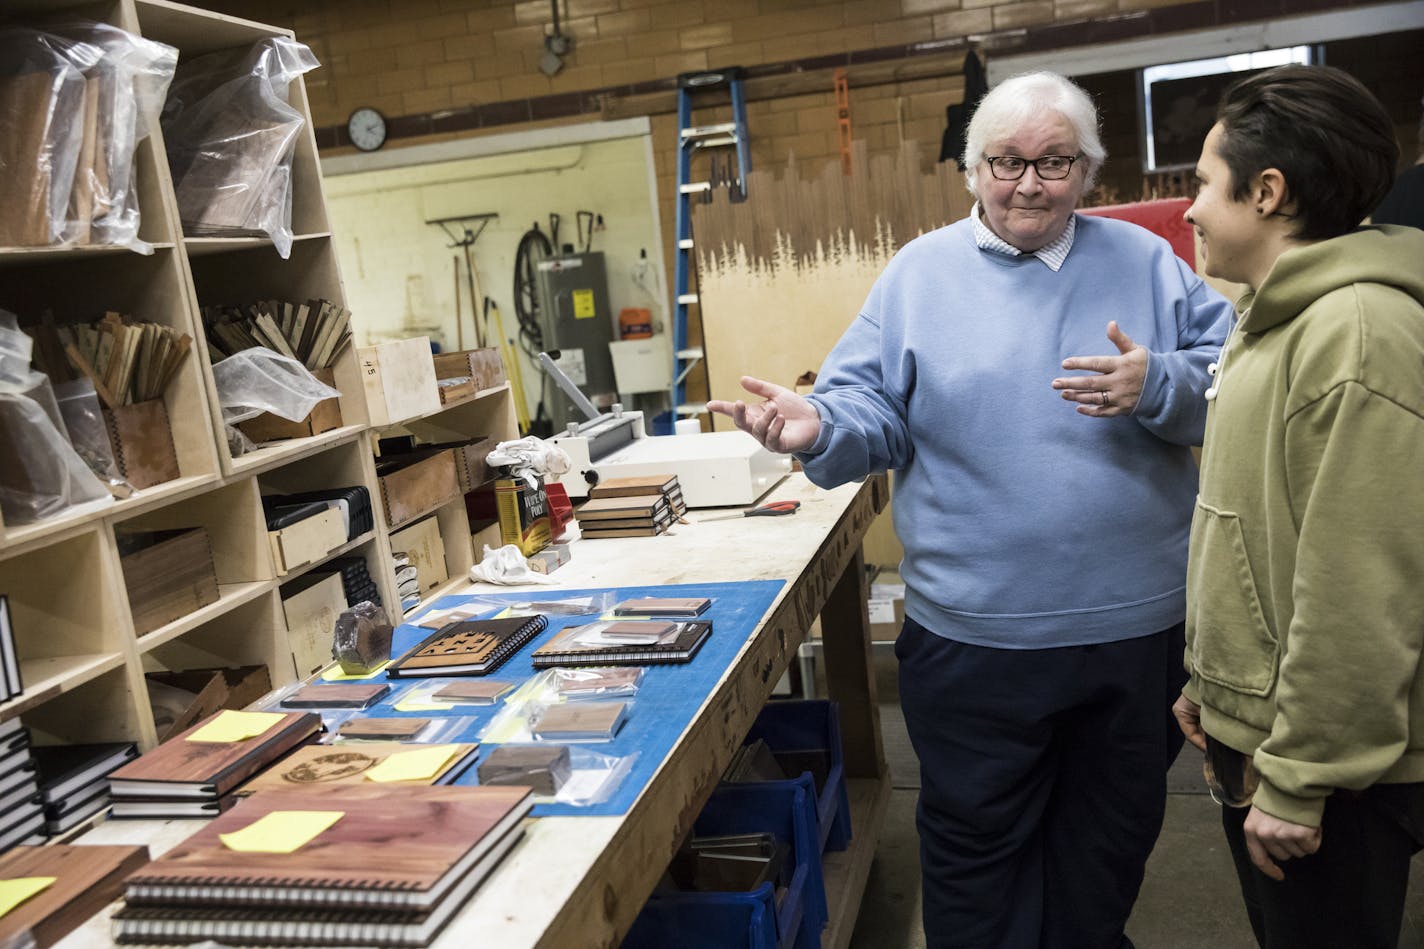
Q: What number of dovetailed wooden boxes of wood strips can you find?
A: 2